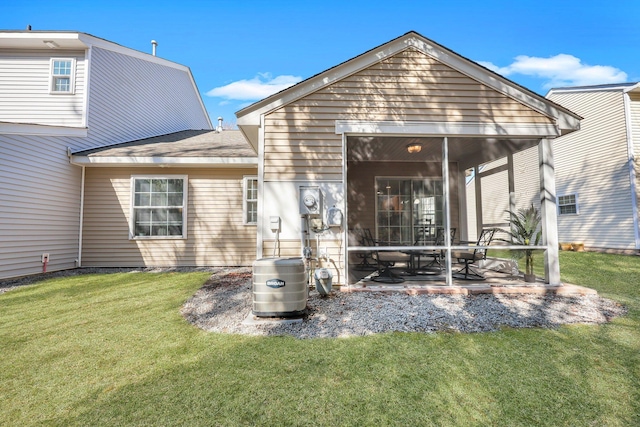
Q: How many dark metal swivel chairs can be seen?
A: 4